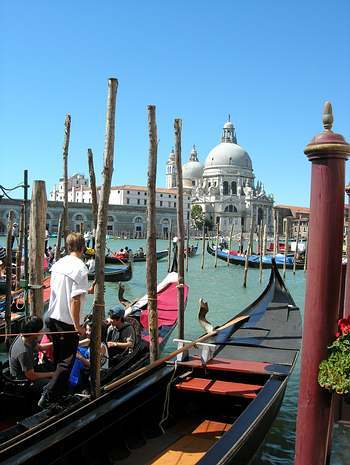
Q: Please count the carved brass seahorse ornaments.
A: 0